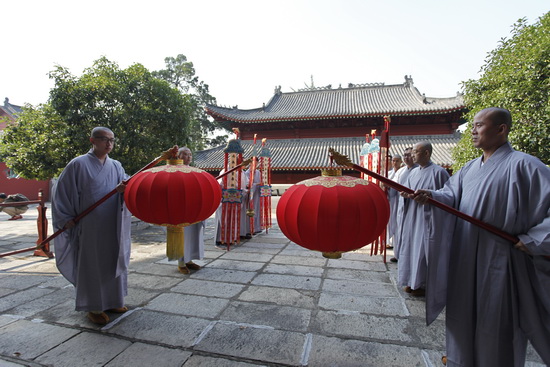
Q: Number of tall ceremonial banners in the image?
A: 6